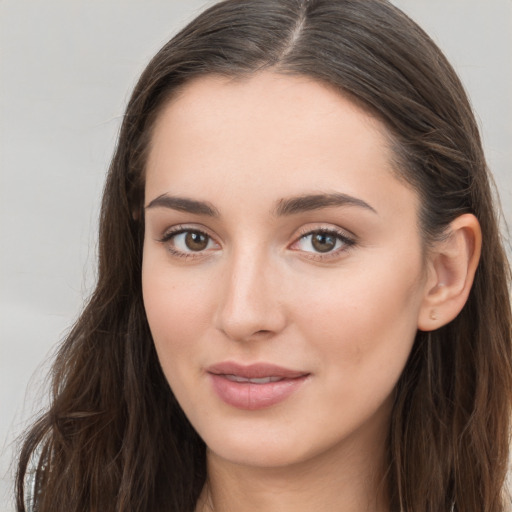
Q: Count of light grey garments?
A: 0